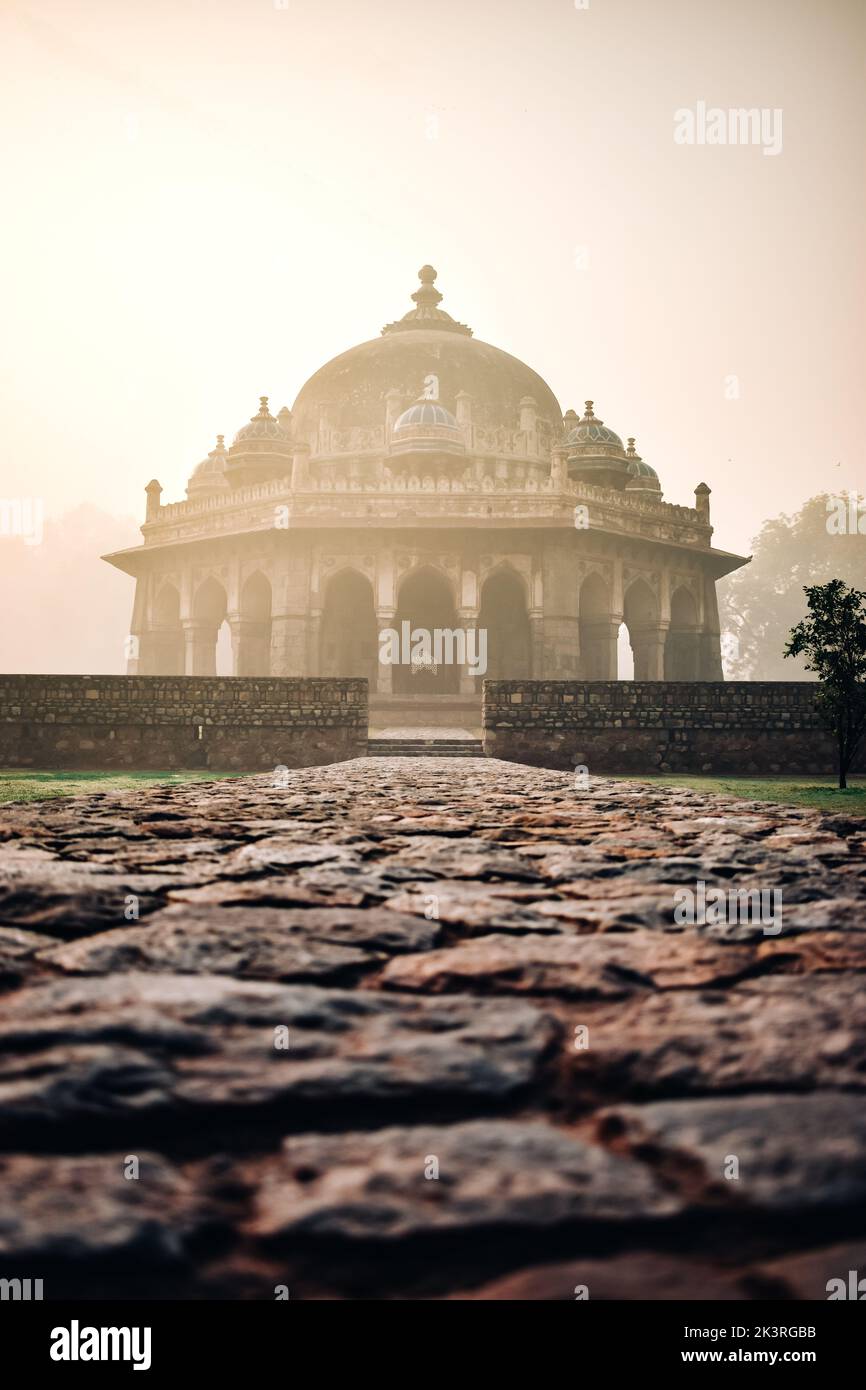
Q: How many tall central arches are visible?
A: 3